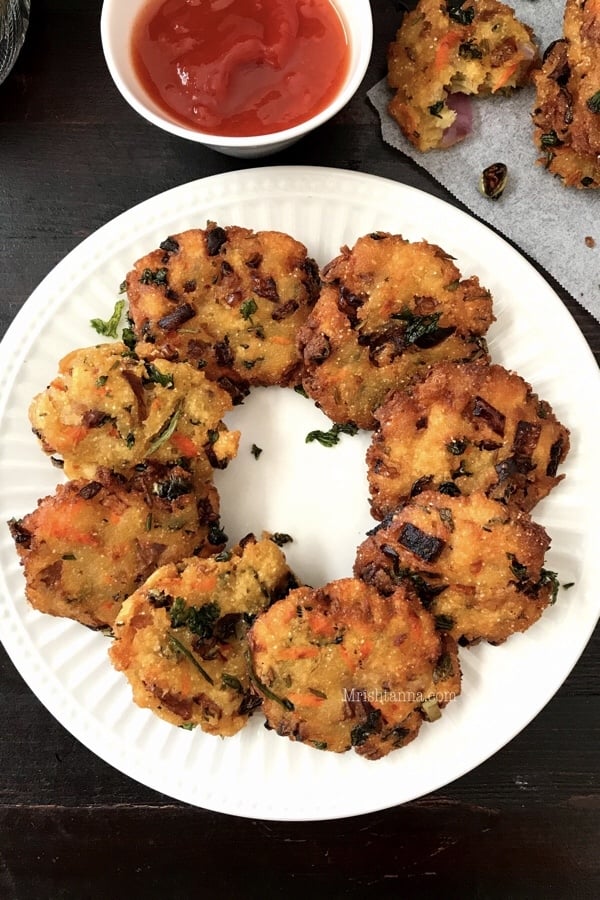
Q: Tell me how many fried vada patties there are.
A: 10